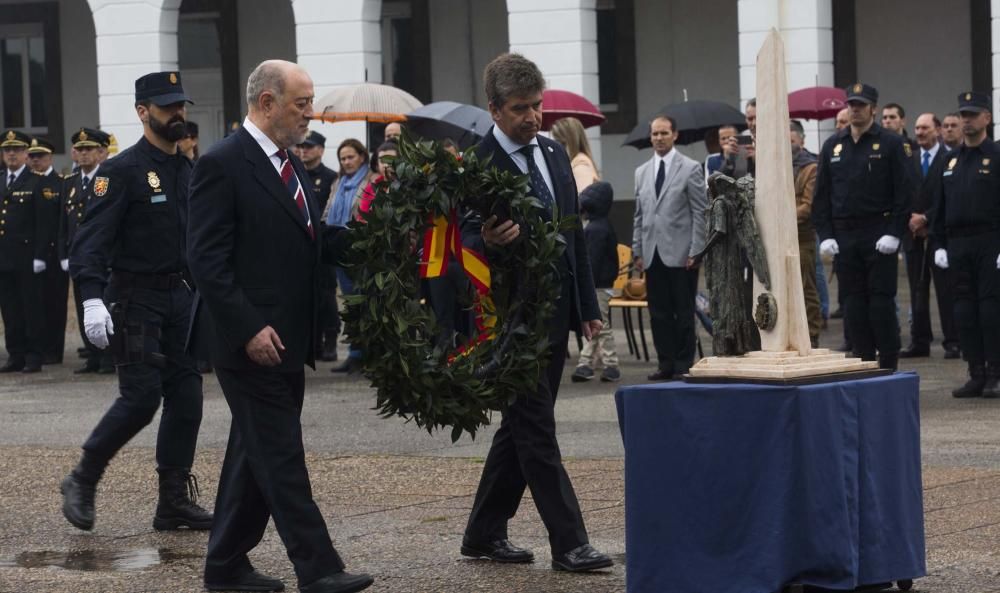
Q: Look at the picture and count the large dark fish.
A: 0